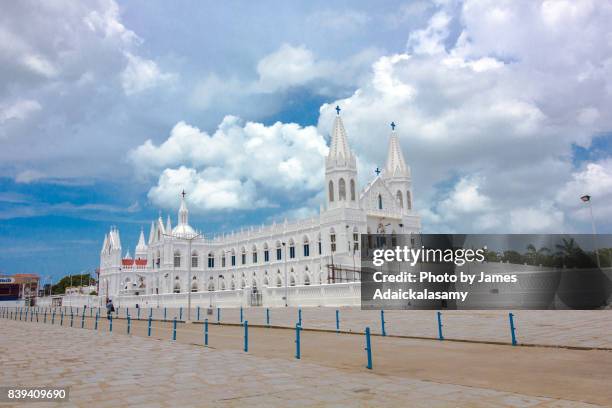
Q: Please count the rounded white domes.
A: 1